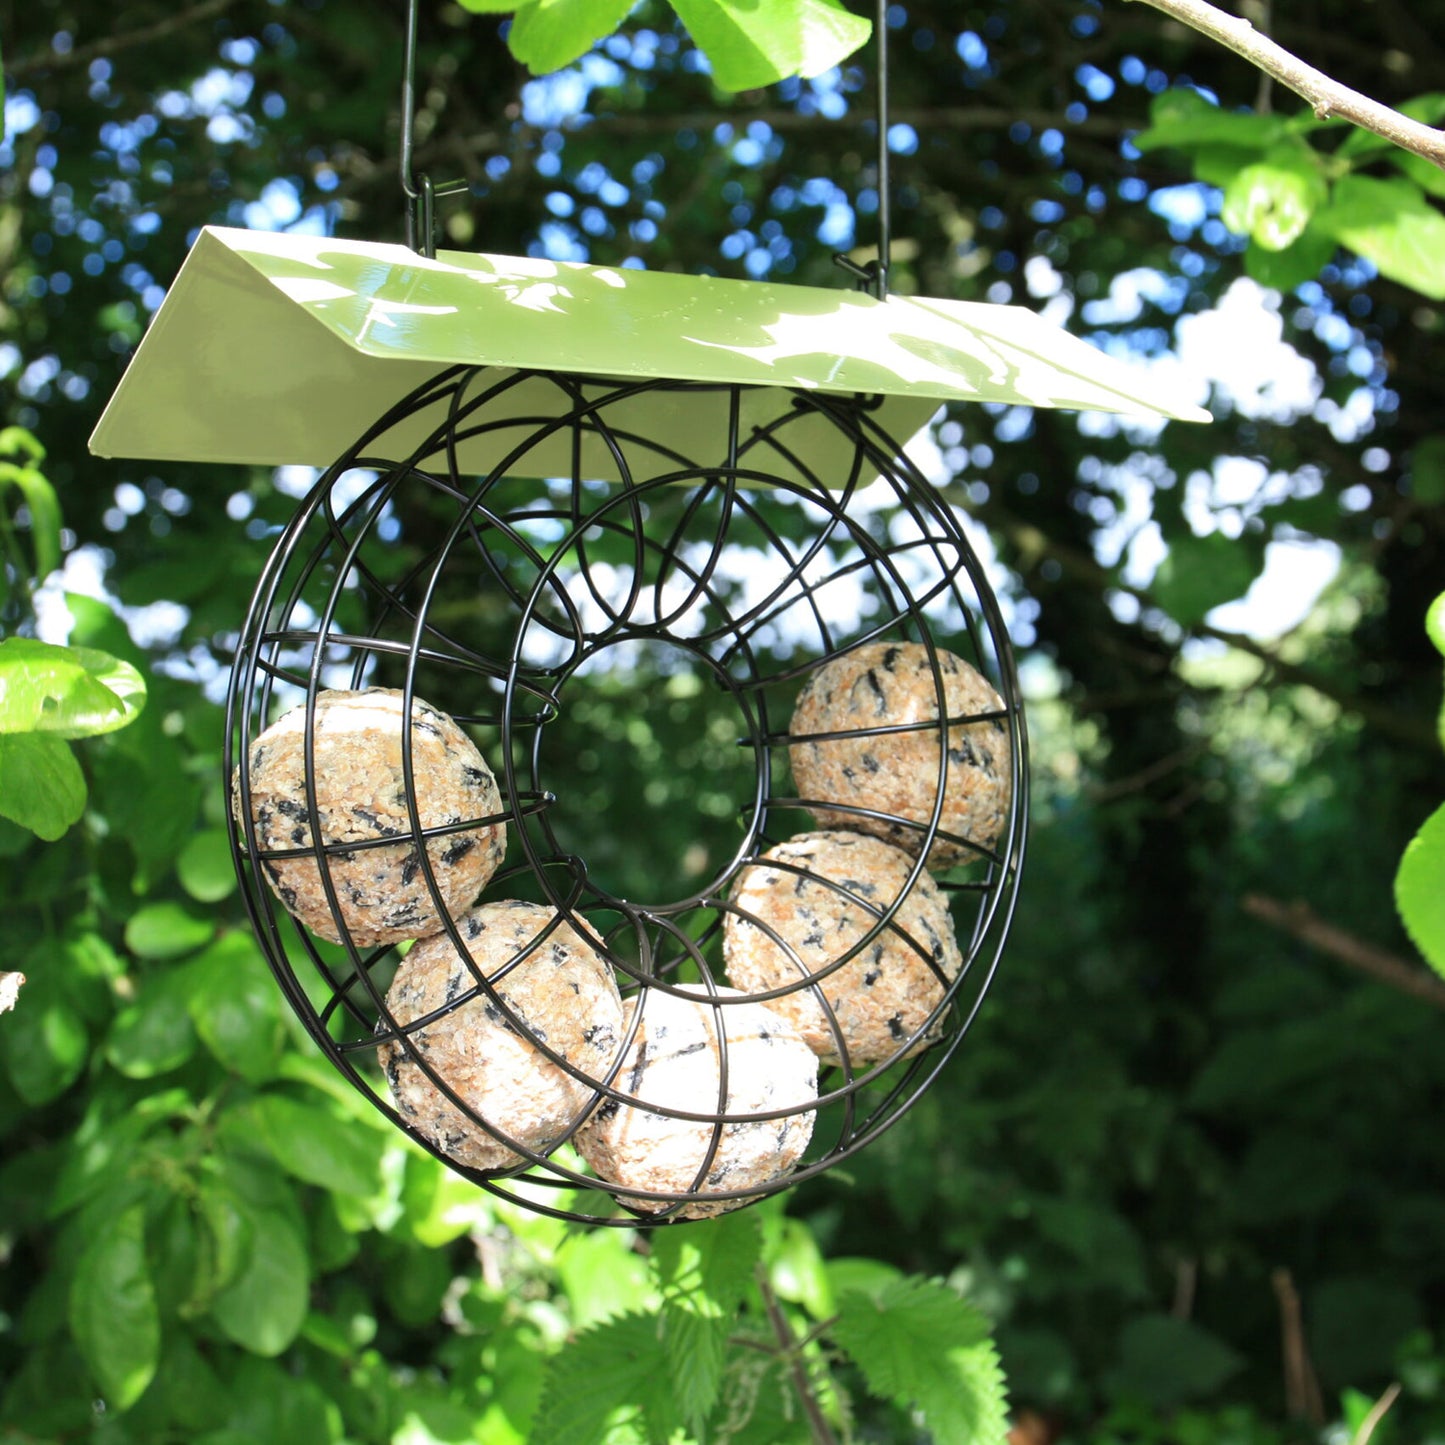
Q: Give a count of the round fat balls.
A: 5